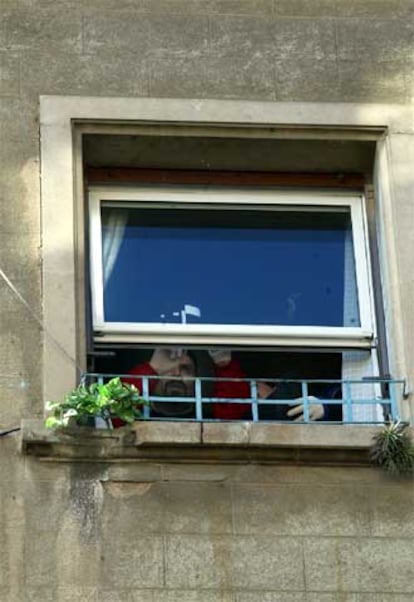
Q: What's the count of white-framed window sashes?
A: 1